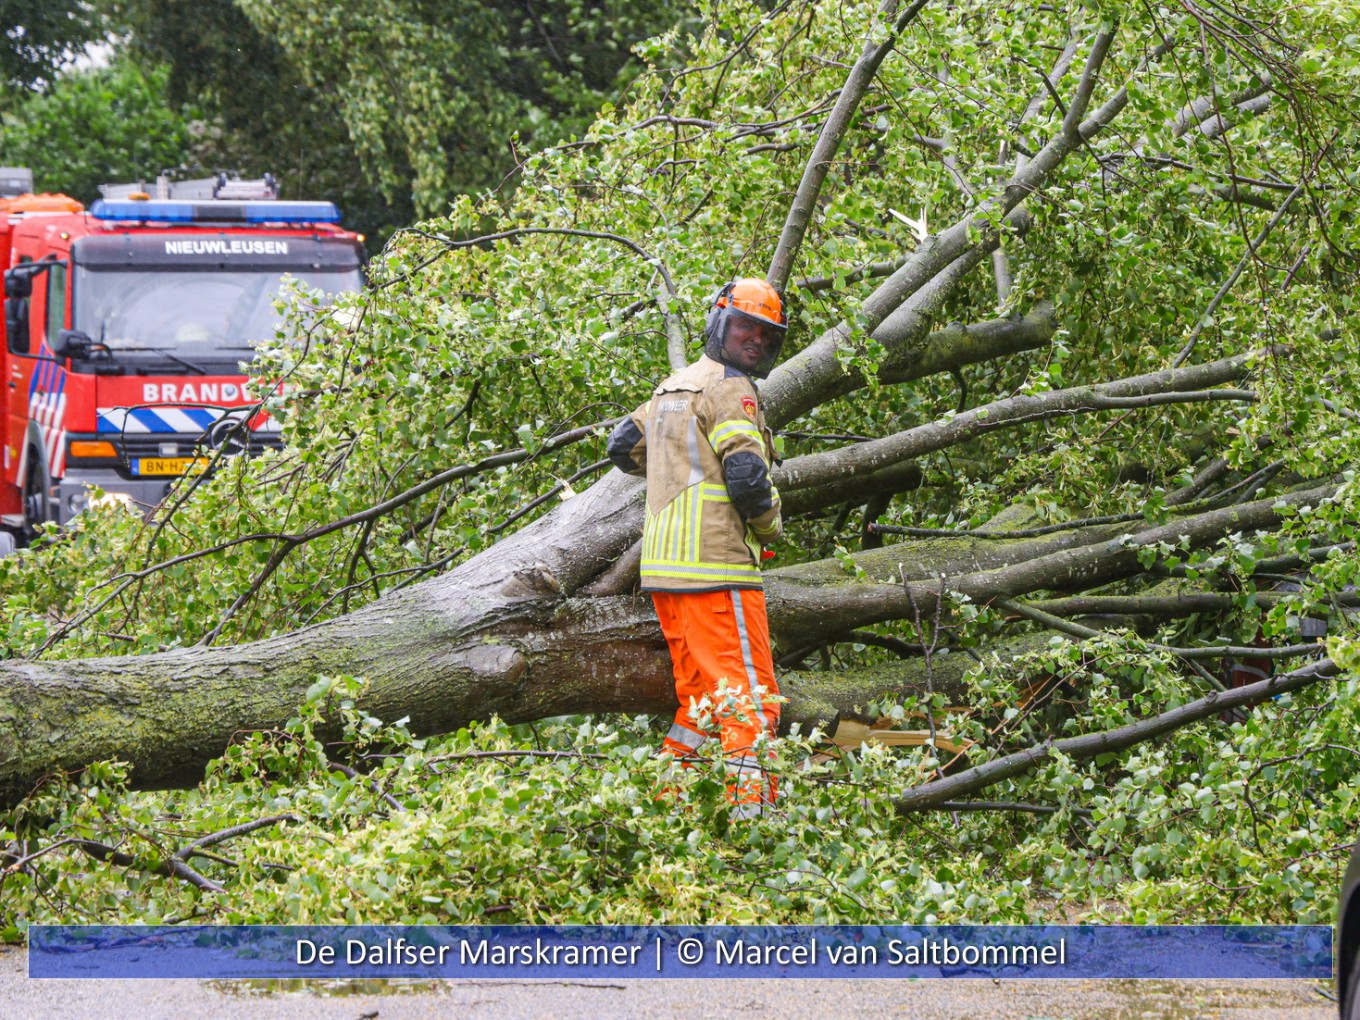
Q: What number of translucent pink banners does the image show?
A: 0